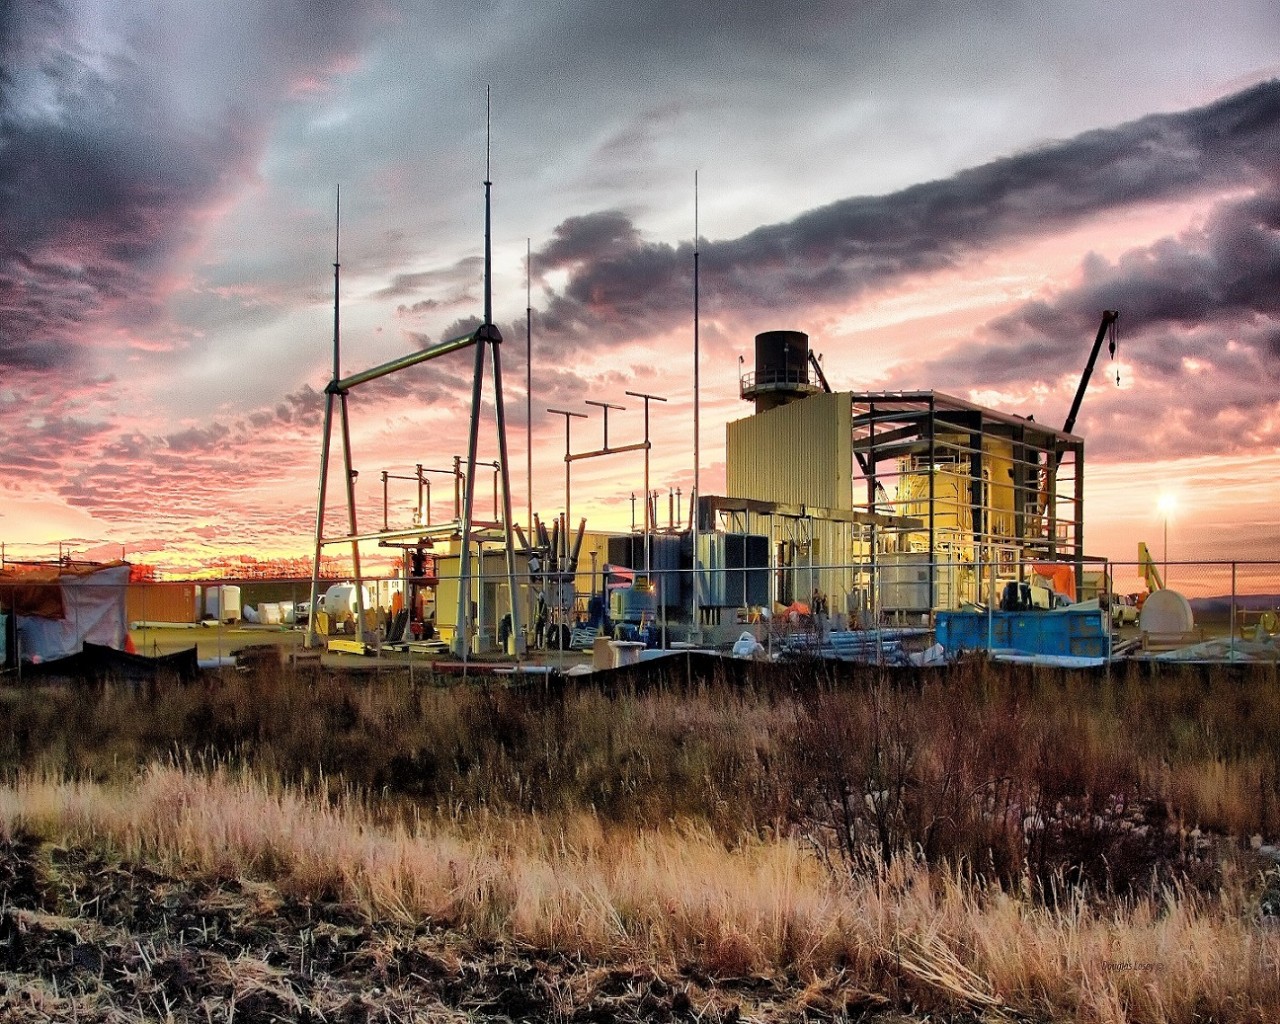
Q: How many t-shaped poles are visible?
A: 3